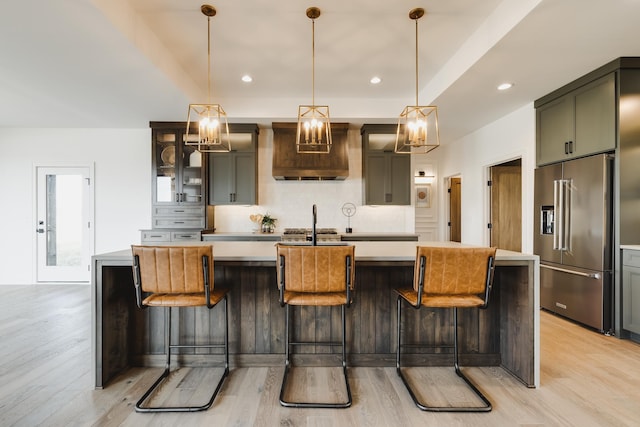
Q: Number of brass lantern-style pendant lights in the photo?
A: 3